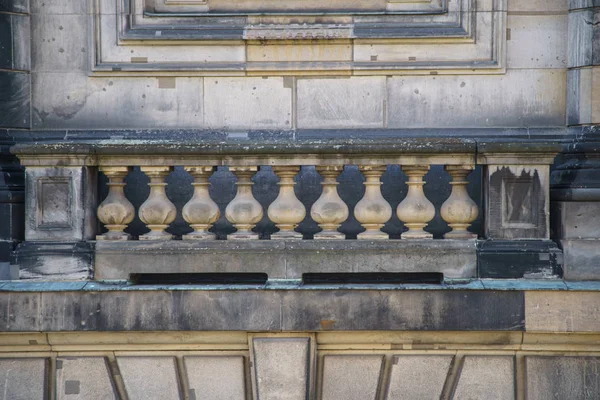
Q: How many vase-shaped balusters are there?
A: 9